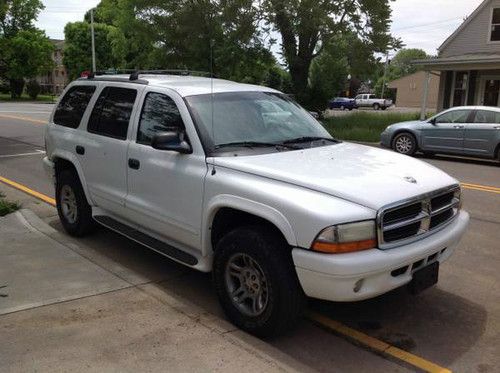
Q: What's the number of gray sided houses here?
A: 1